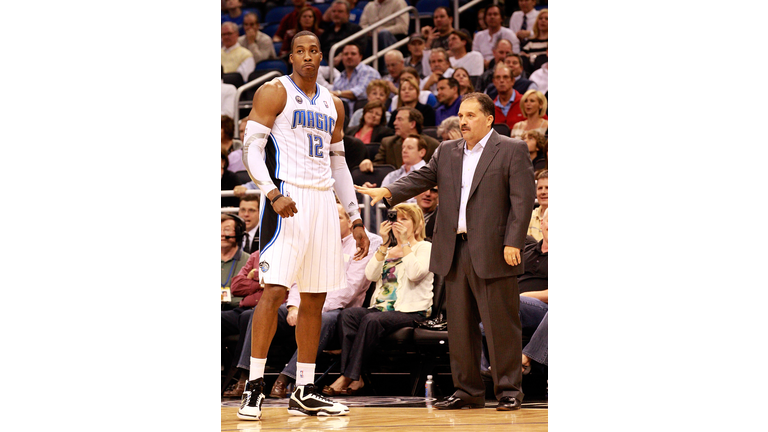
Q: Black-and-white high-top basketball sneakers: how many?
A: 2